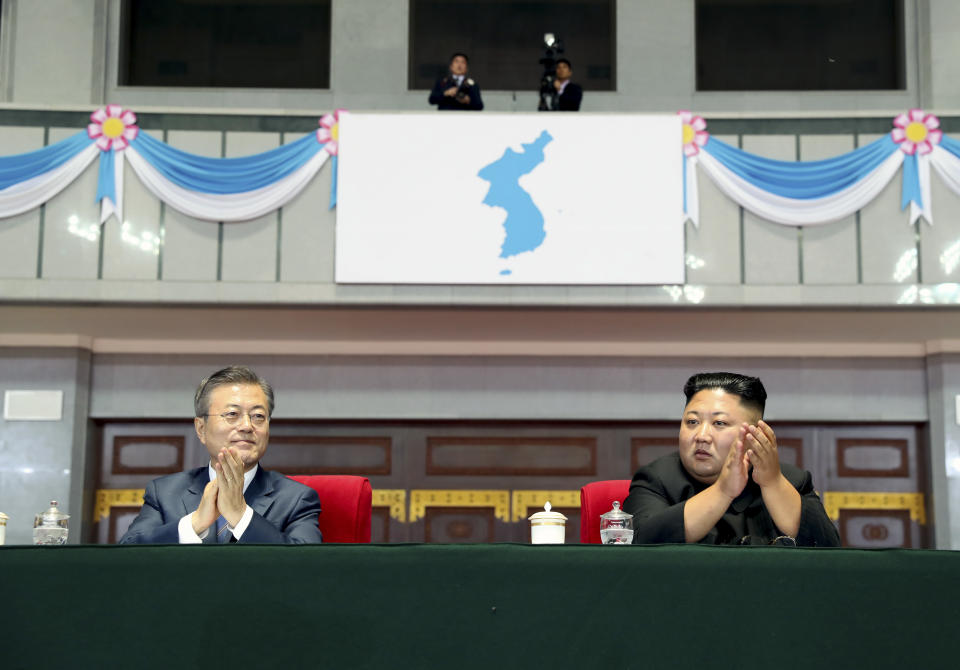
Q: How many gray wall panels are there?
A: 11